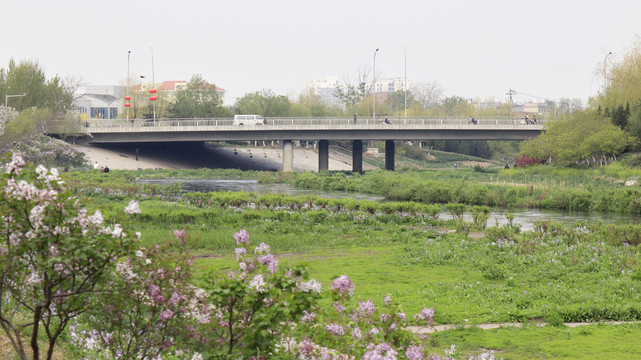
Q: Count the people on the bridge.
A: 5